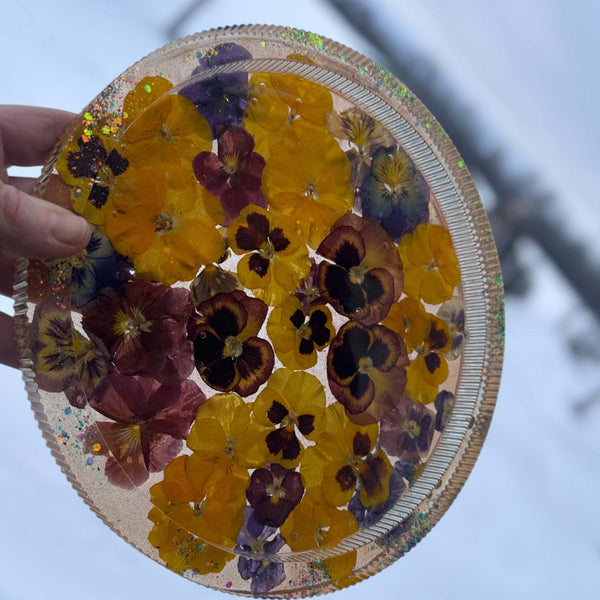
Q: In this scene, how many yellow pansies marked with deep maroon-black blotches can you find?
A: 6